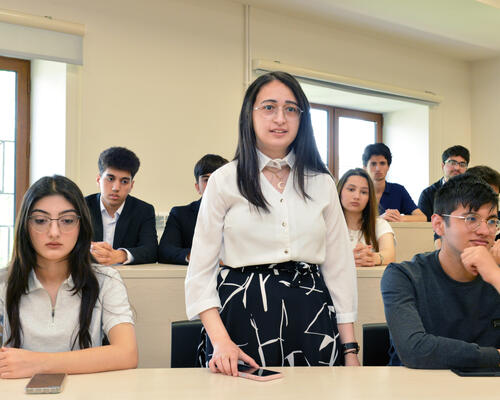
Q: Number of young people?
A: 9